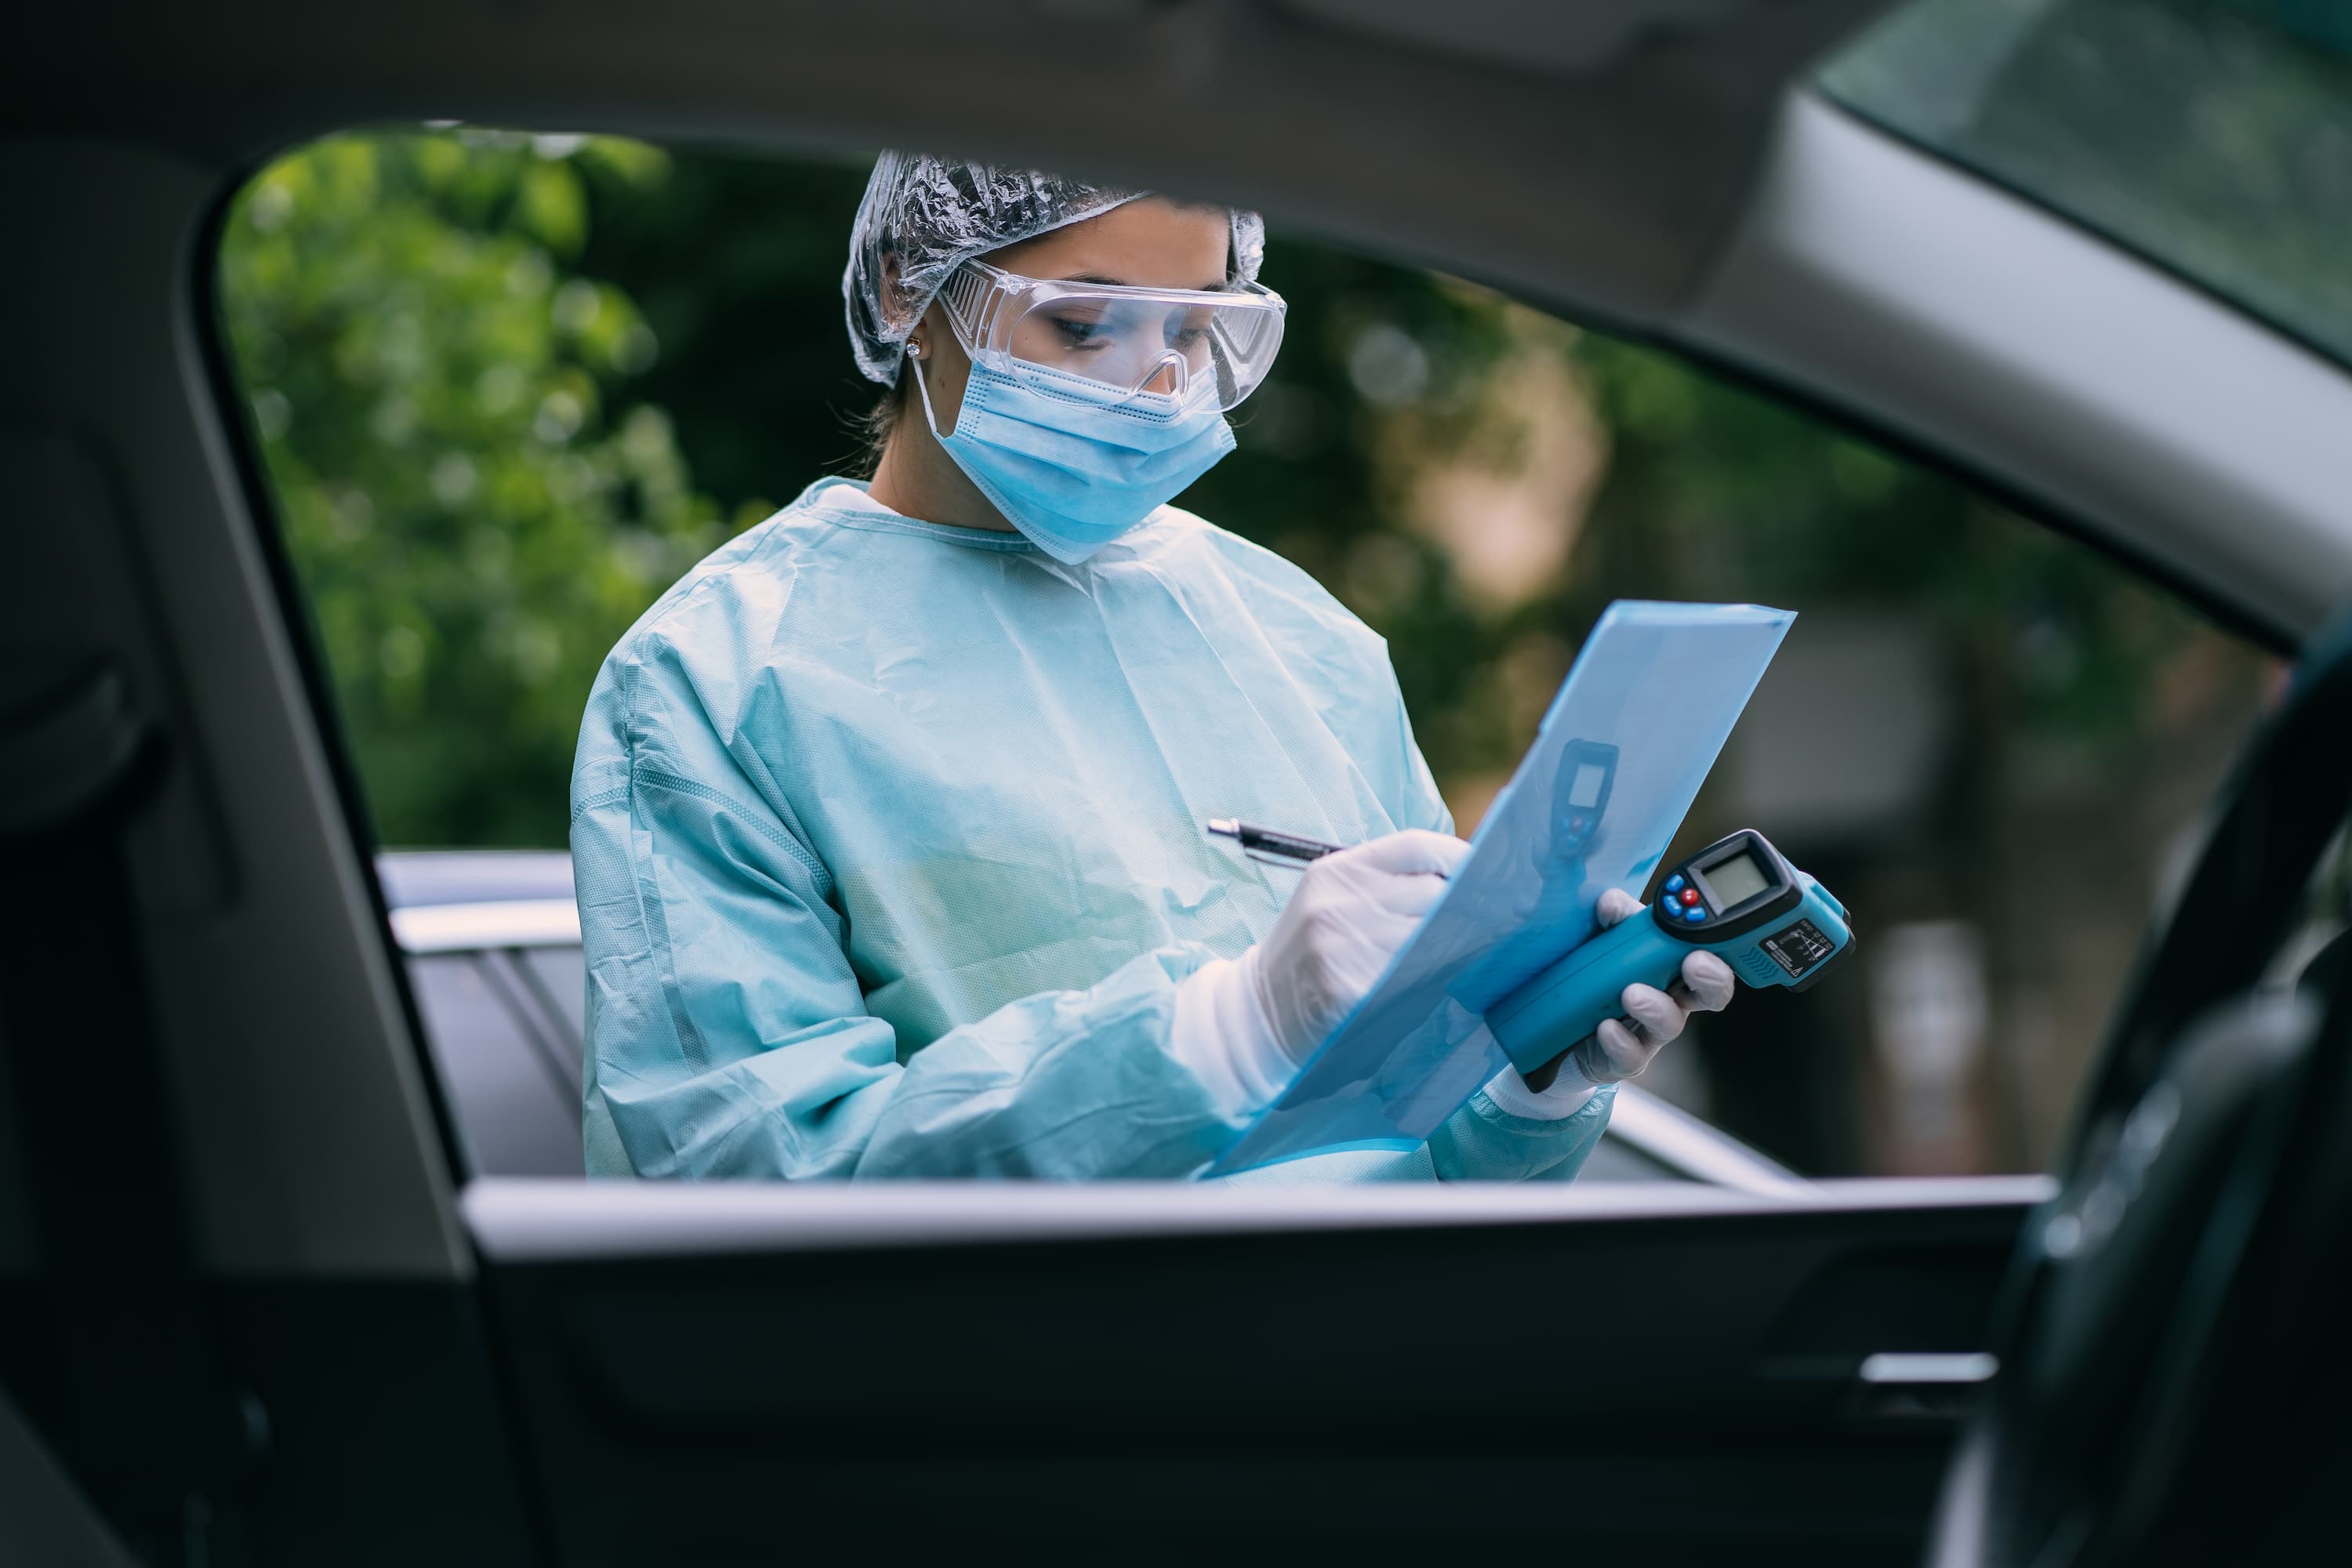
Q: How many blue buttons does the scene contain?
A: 3